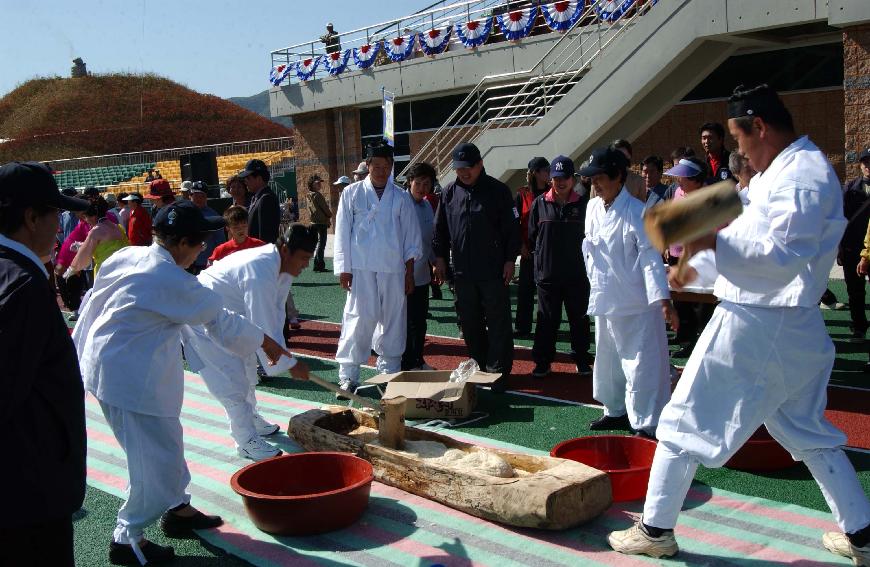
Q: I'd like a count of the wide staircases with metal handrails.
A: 1